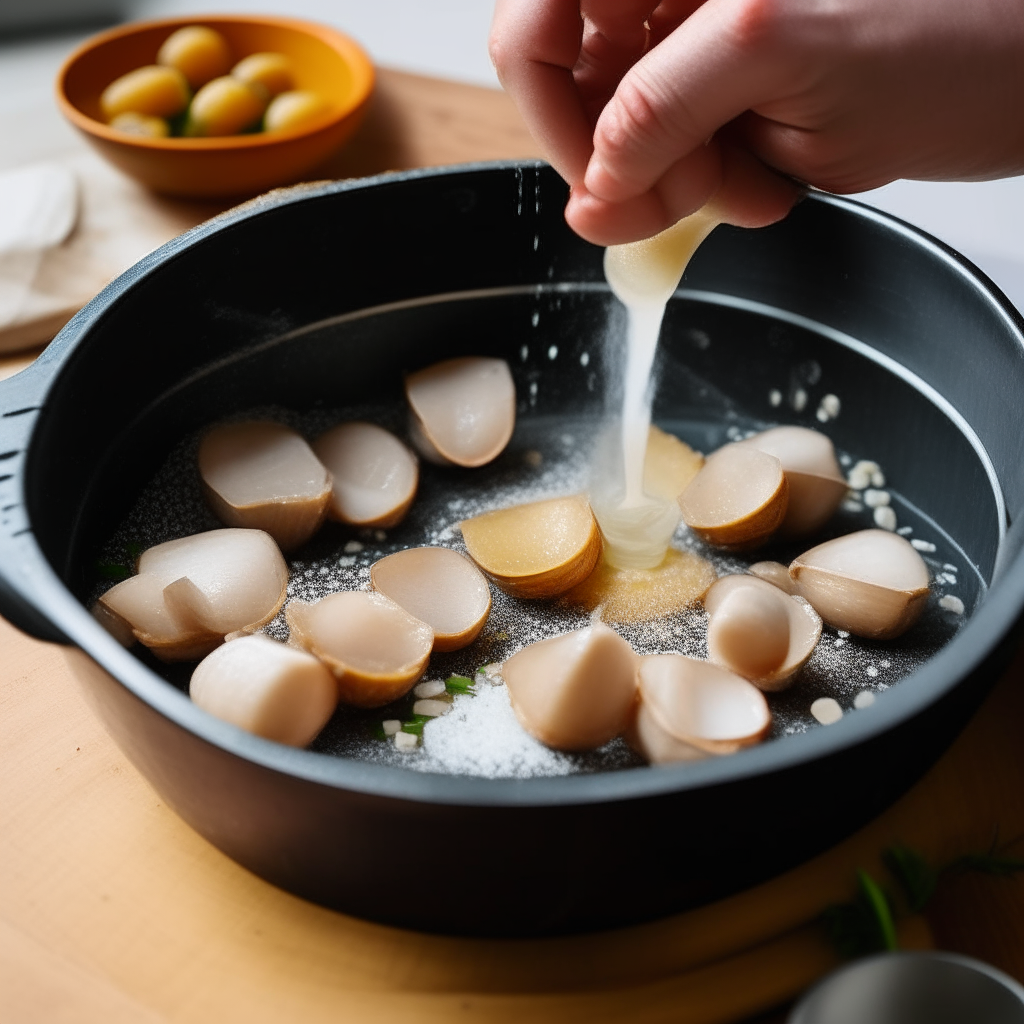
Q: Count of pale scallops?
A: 13